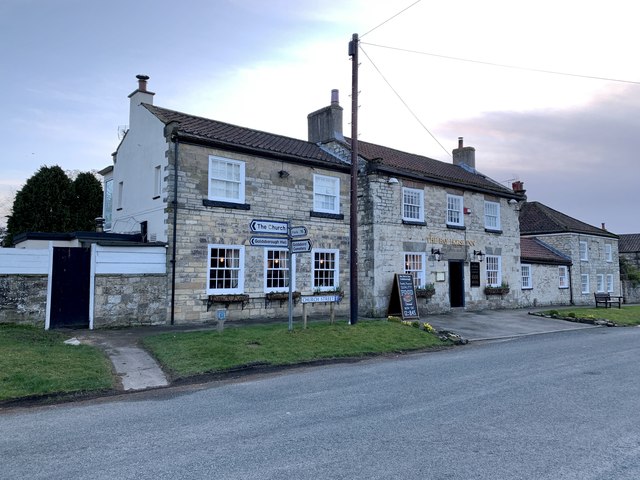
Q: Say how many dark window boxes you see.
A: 5